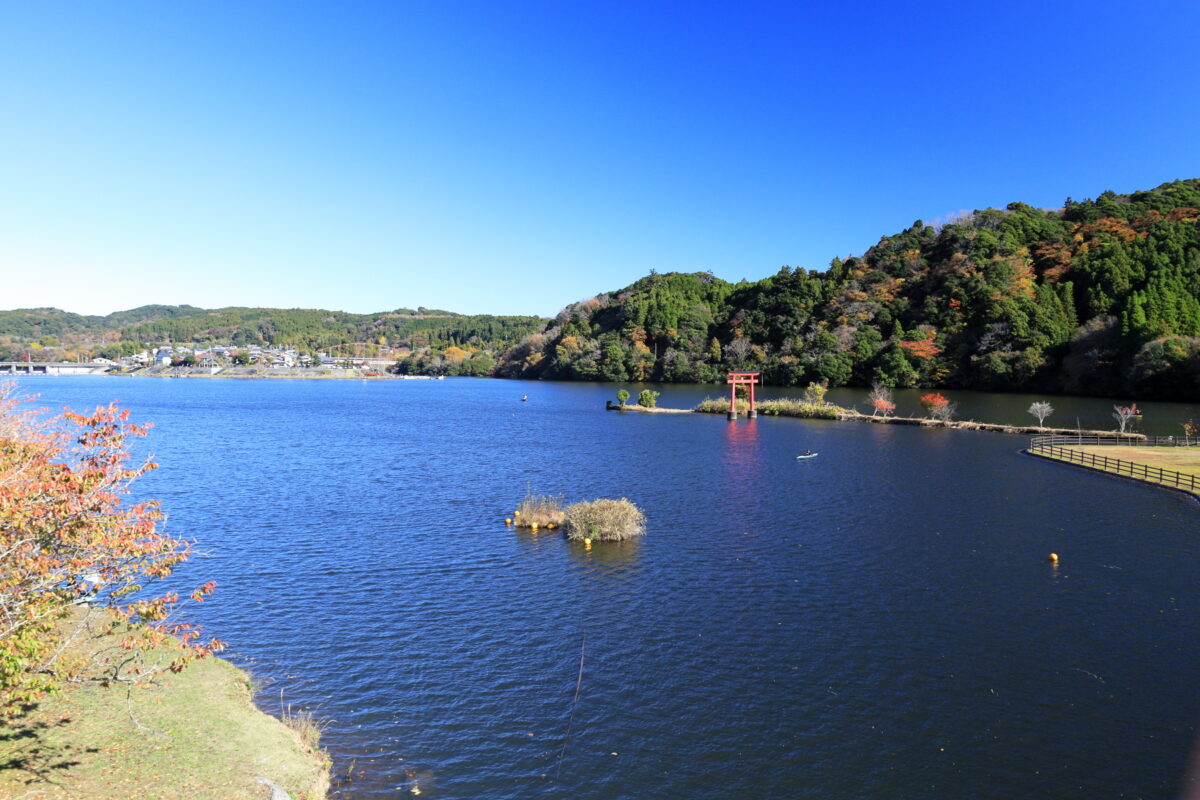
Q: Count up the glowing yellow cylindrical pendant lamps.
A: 0